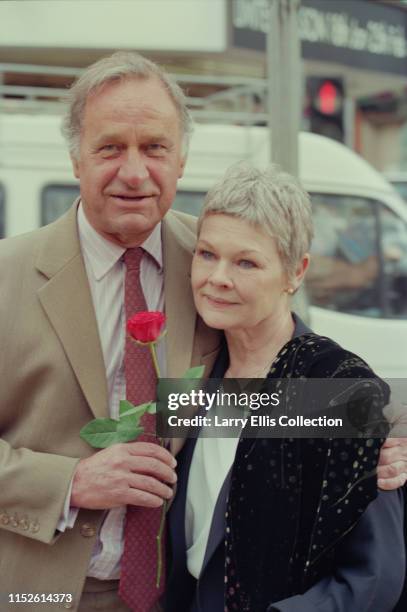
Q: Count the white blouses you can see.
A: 1